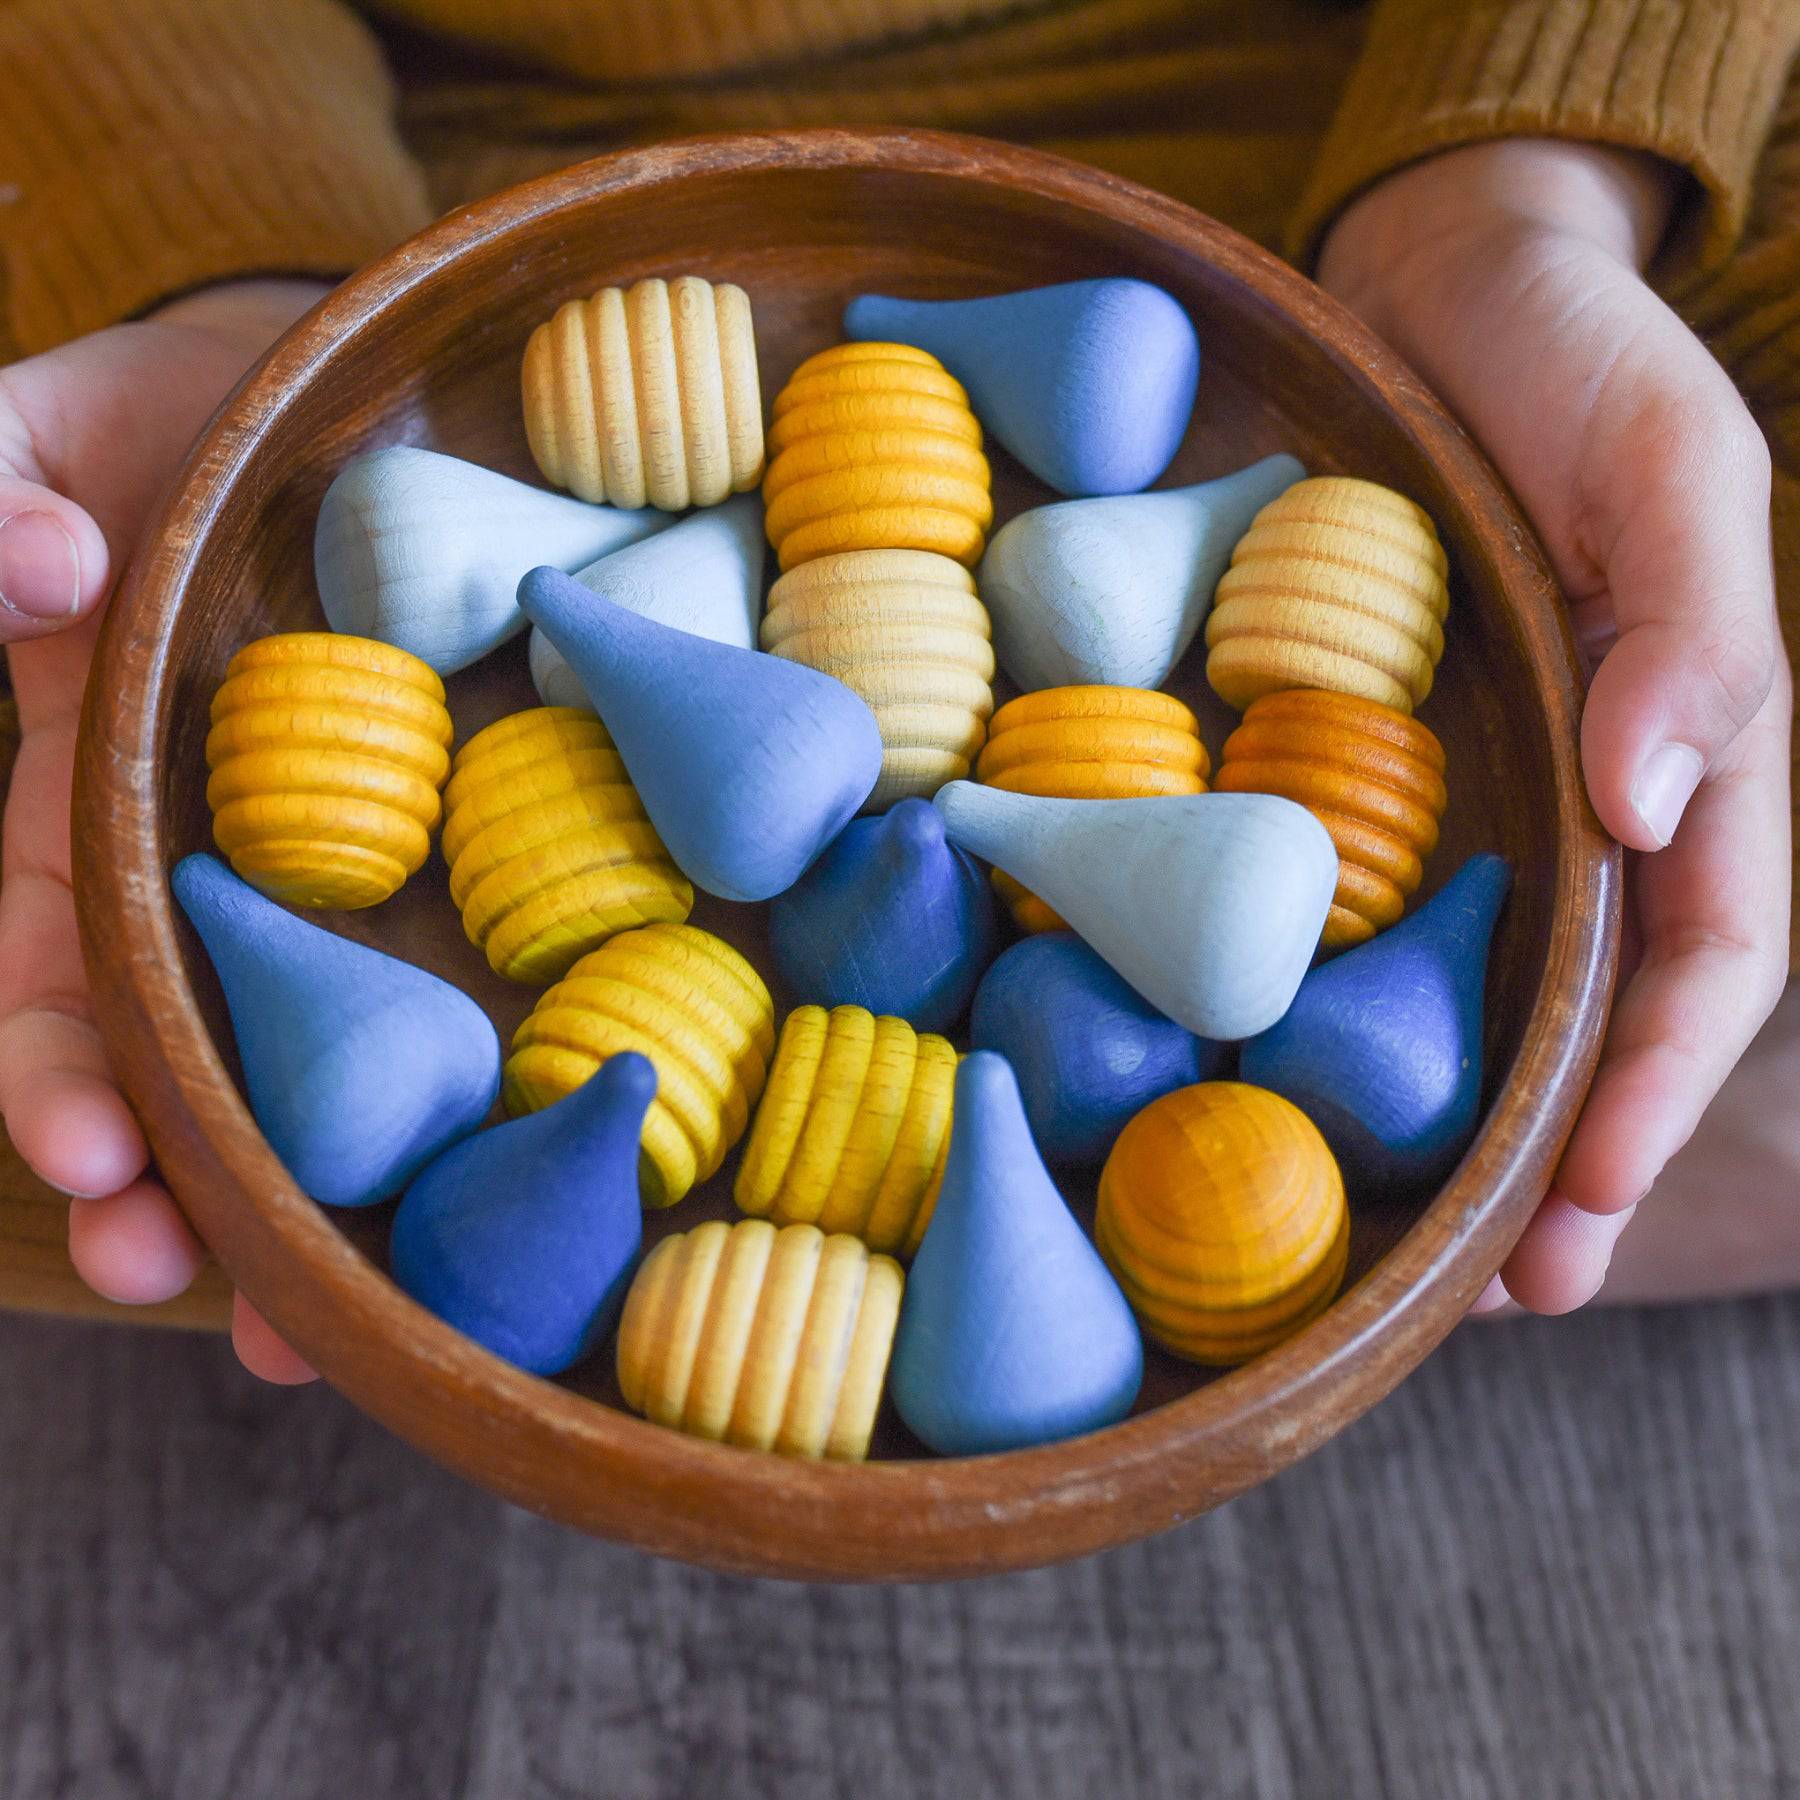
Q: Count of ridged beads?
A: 12